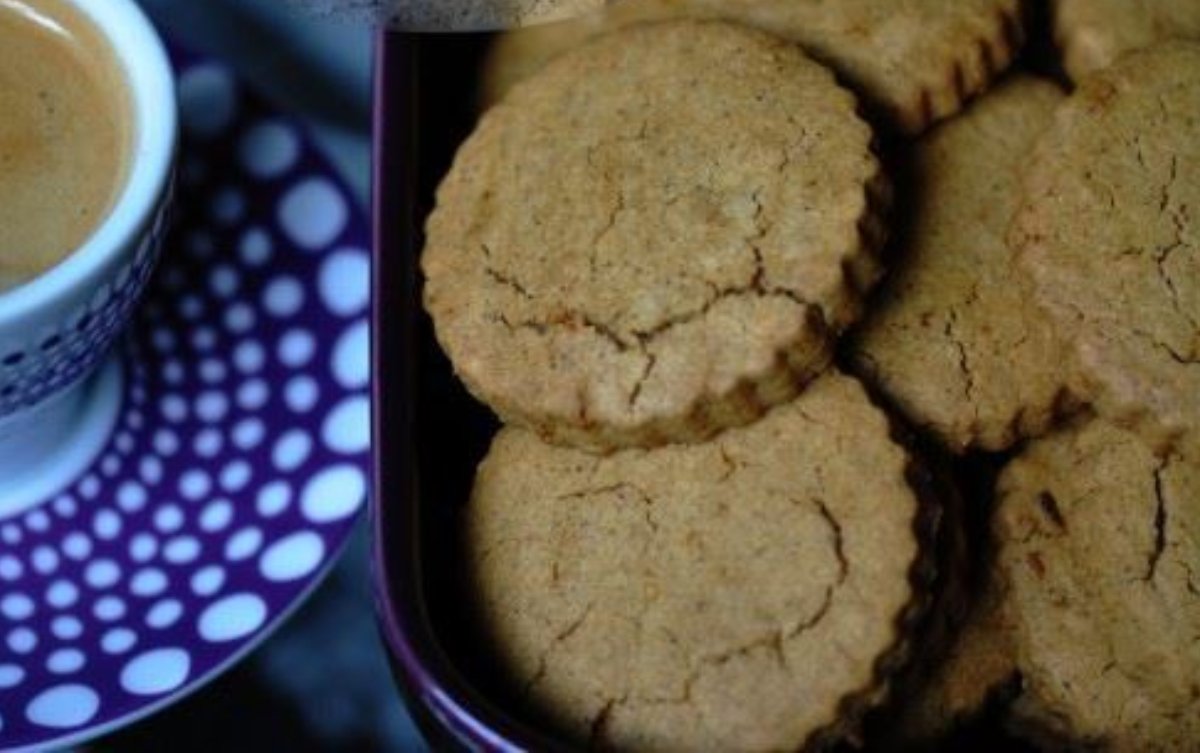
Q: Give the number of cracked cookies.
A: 5